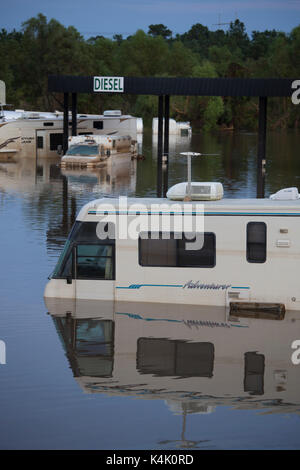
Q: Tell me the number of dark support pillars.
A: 5